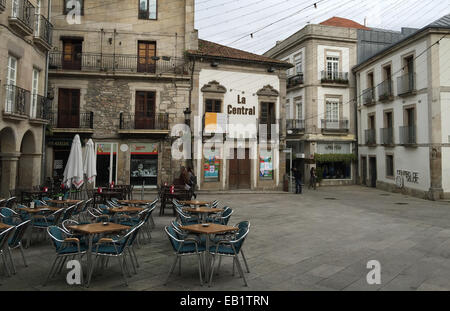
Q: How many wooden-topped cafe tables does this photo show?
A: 9